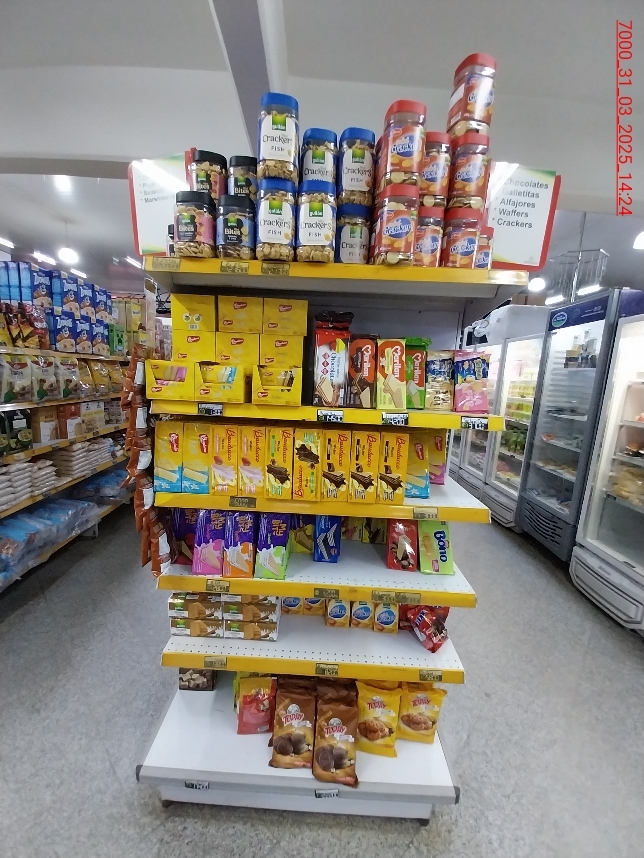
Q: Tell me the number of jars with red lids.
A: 8